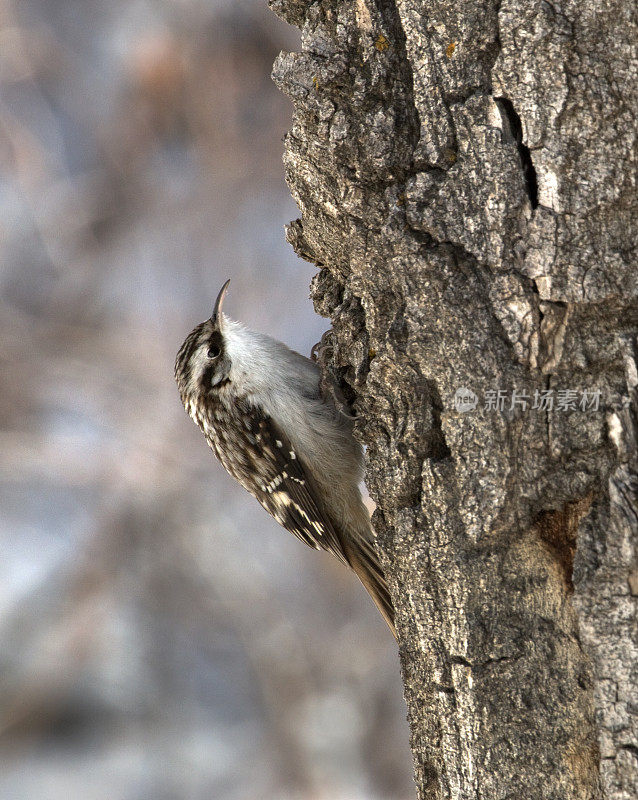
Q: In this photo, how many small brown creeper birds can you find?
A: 1